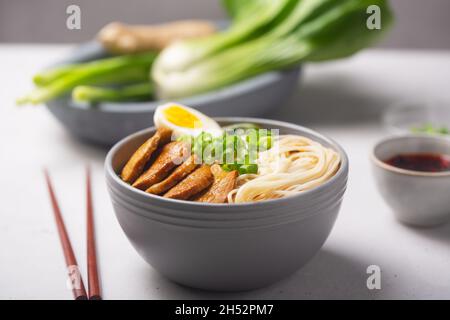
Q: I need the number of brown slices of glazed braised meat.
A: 5